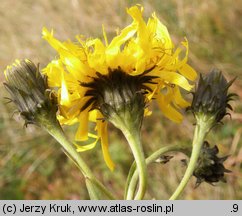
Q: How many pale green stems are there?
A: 4